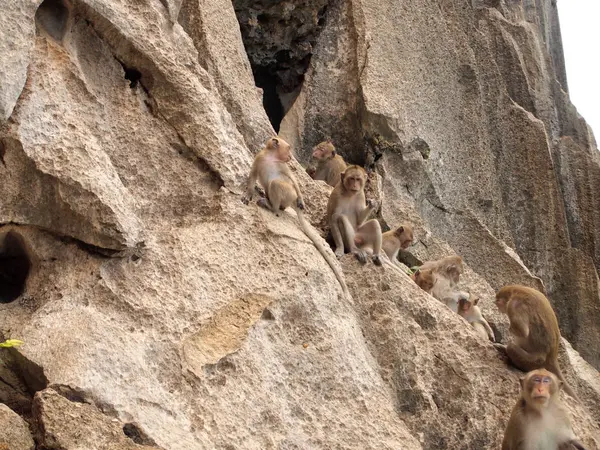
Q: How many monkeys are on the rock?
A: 9